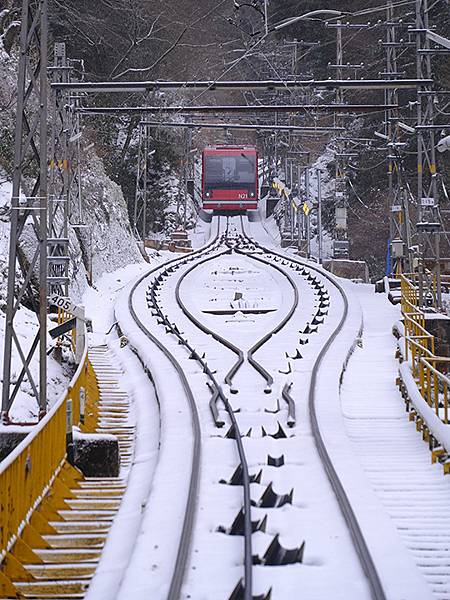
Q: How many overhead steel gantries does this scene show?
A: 3